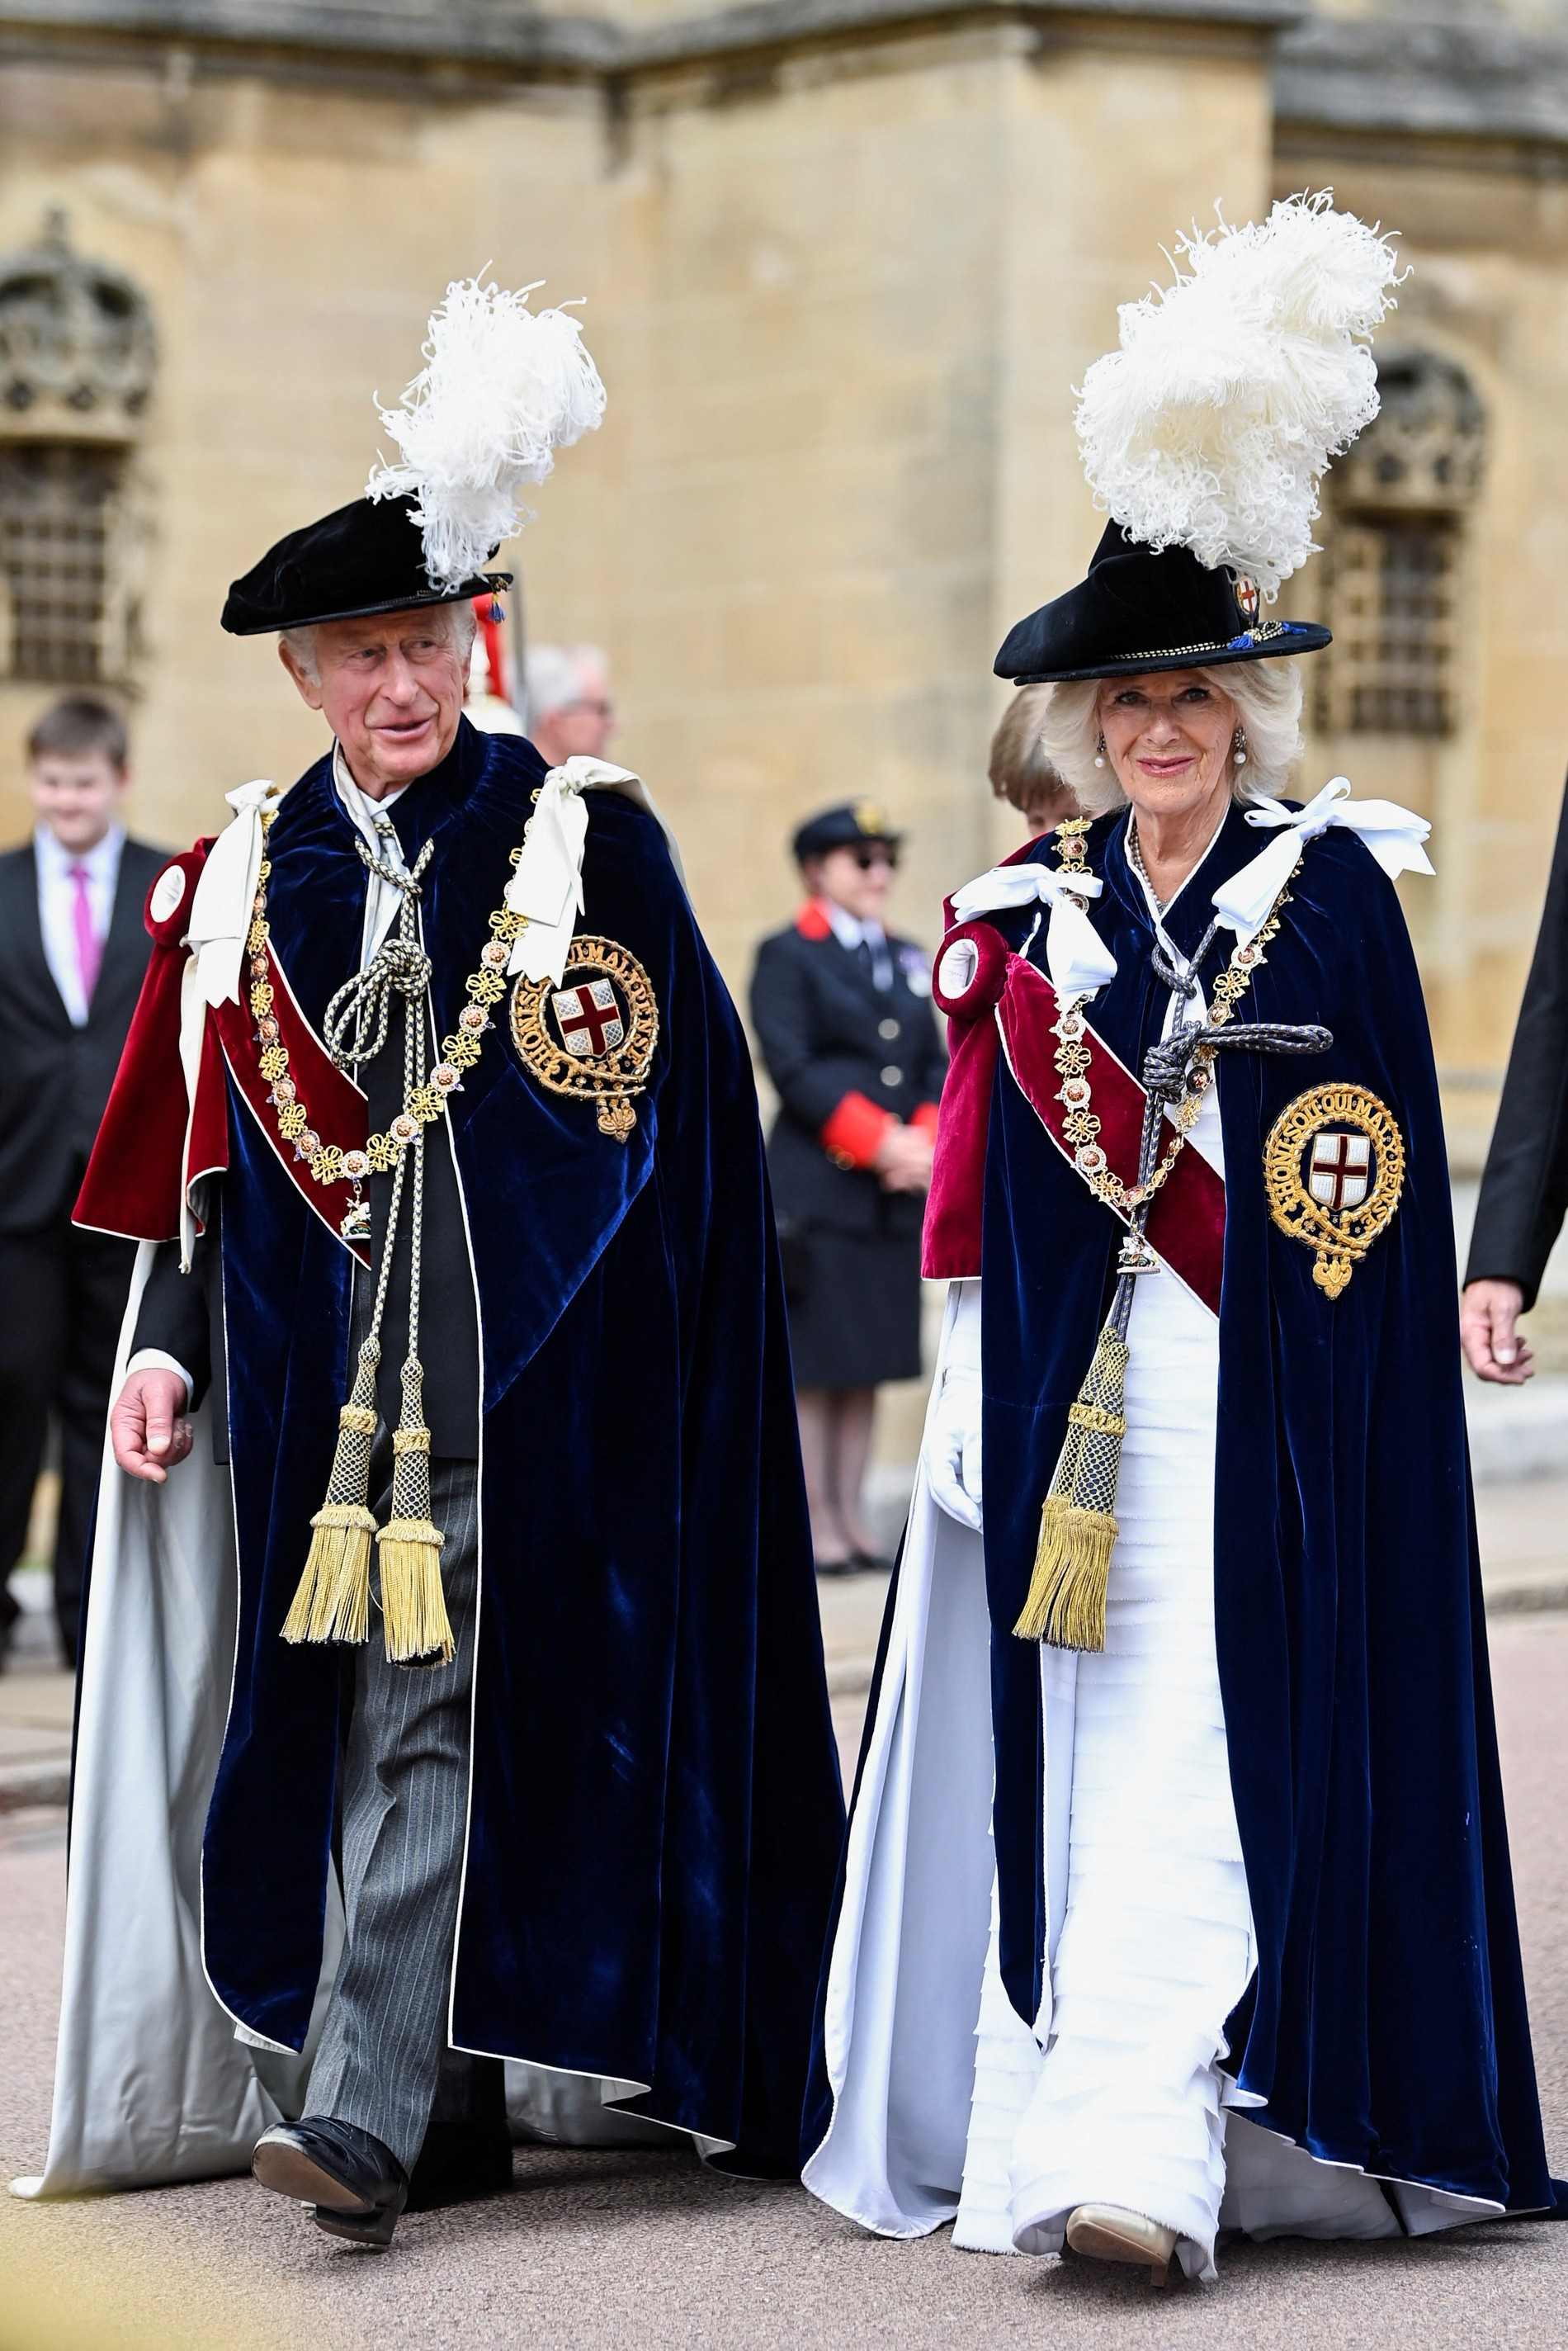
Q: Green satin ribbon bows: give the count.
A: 0